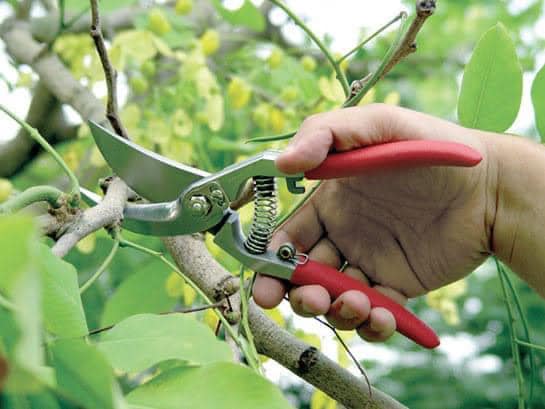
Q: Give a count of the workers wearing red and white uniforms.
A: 0